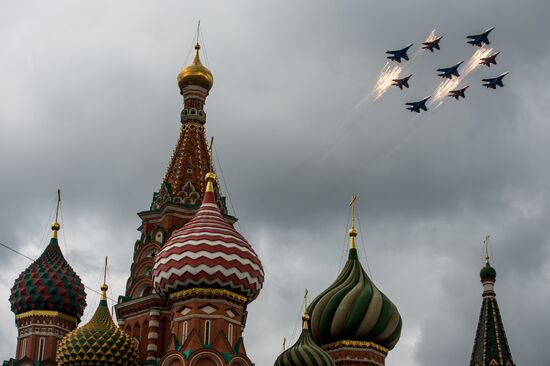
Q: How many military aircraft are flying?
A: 9